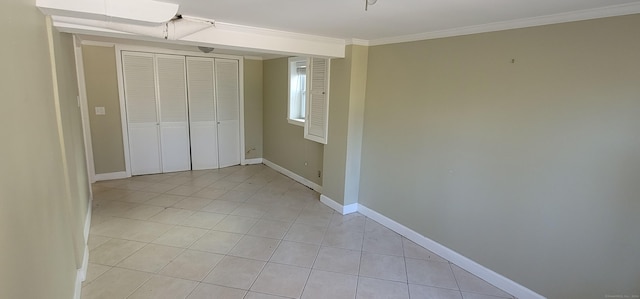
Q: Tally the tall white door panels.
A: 4